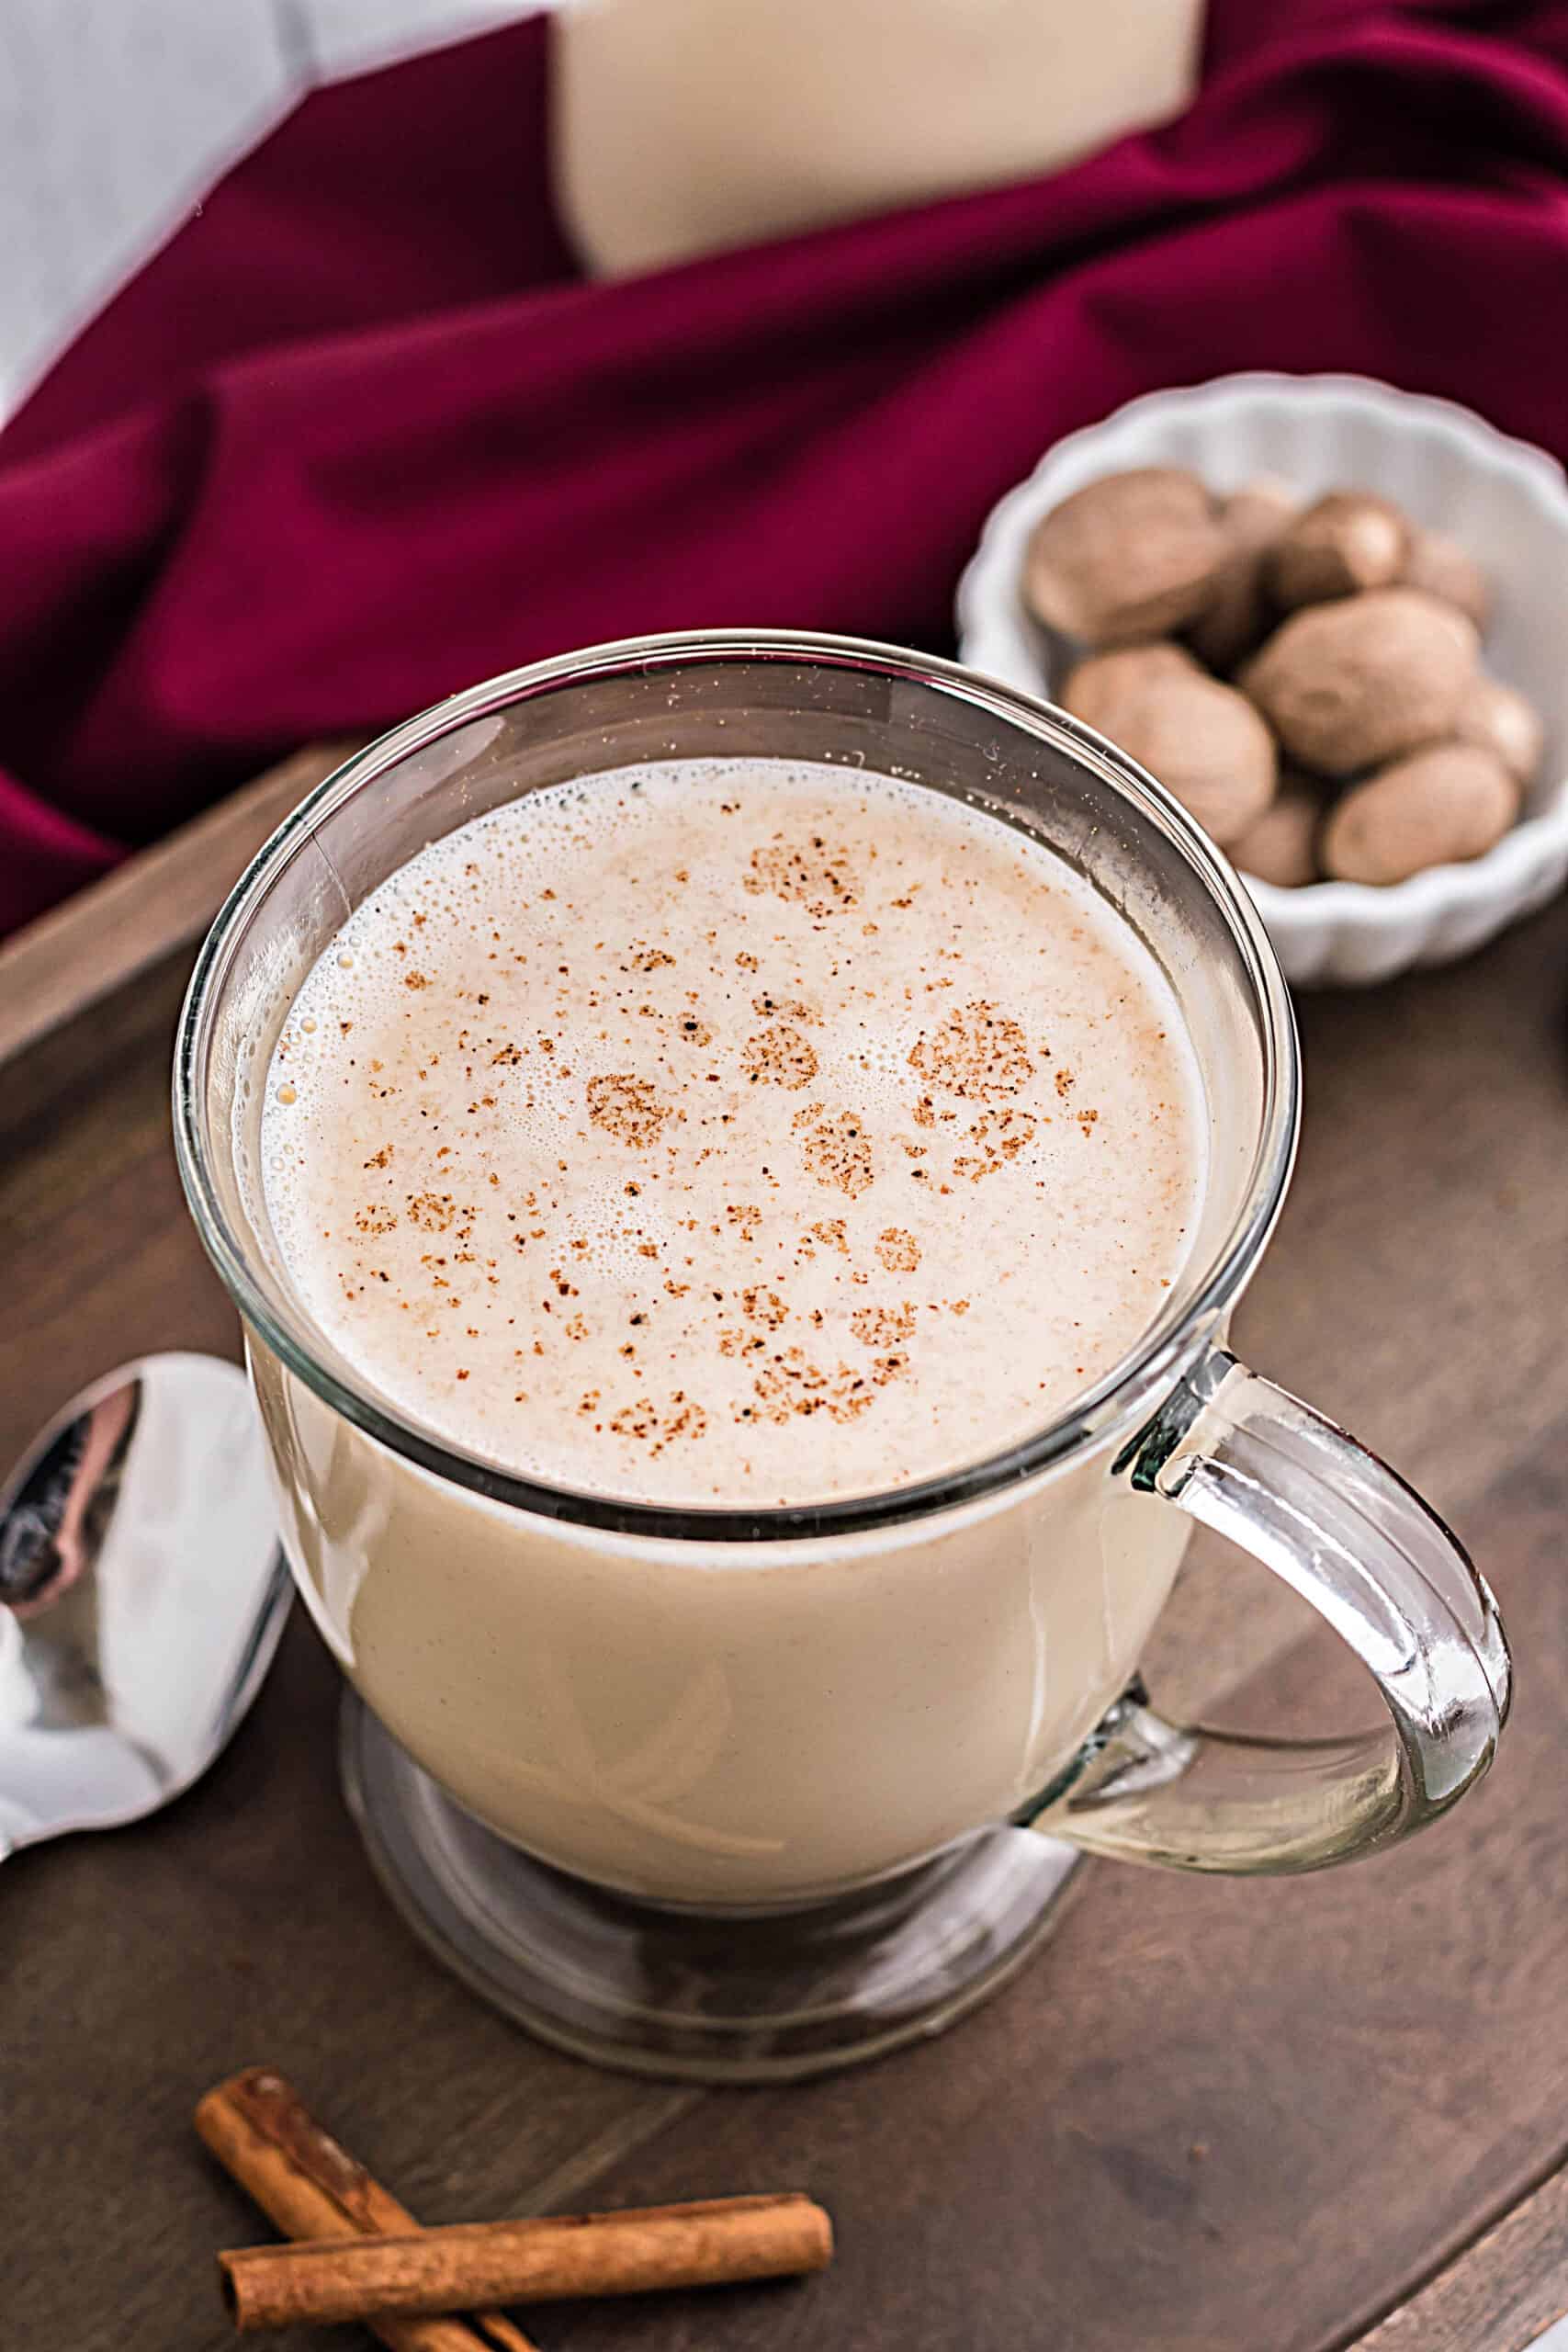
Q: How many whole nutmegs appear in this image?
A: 9